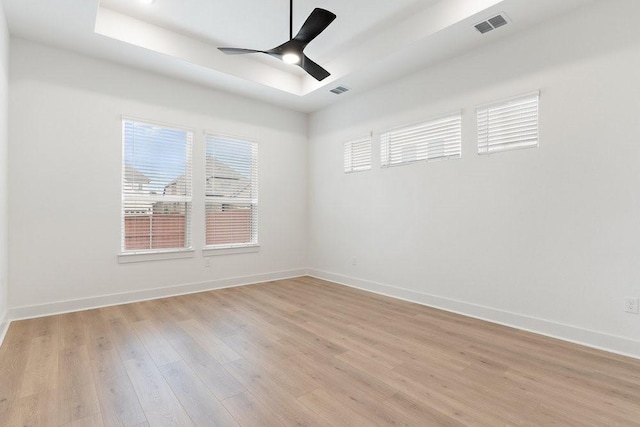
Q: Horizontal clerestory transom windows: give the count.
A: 3